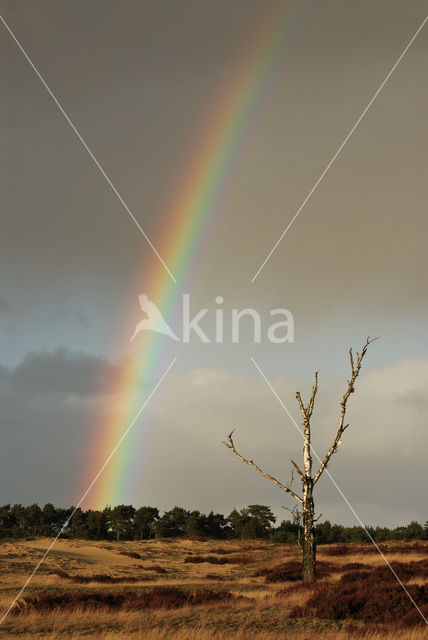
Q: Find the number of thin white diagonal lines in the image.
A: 4